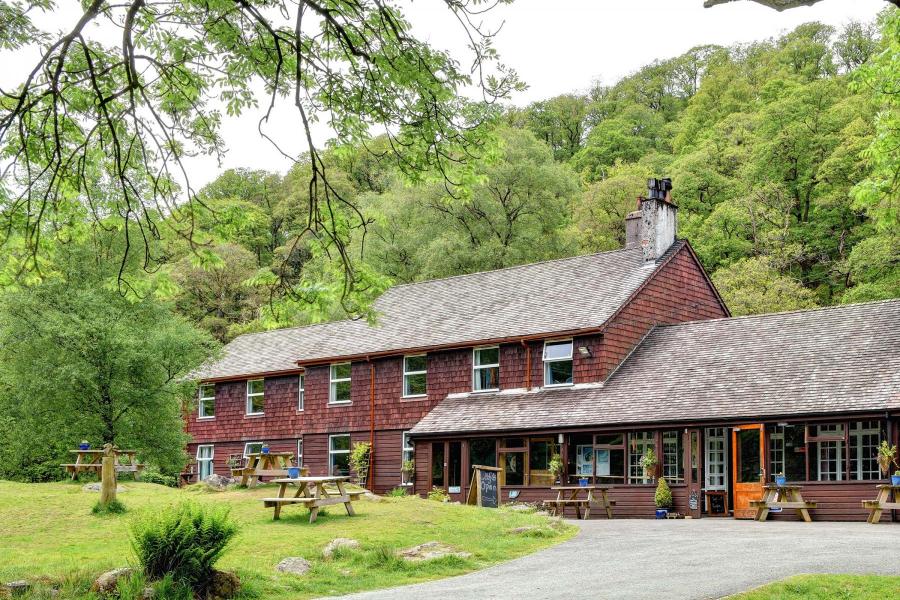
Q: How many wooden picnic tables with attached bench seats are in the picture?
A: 6